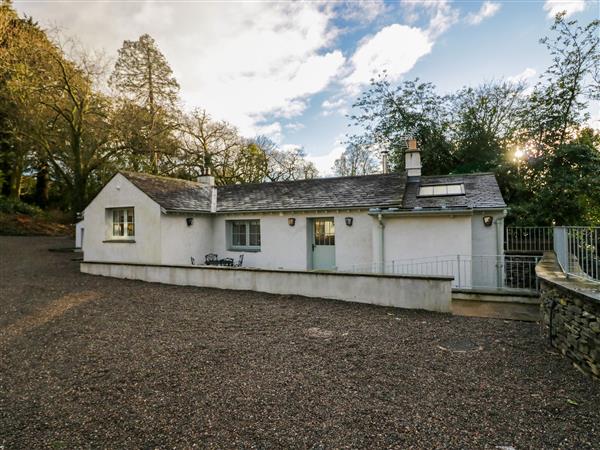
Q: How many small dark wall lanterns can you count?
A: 4